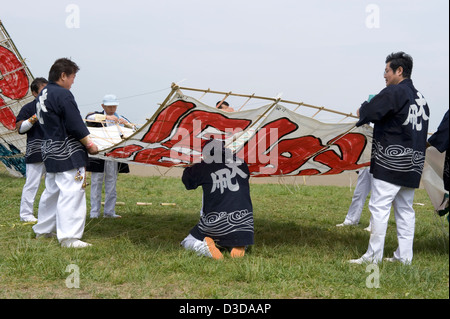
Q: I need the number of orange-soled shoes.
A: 2